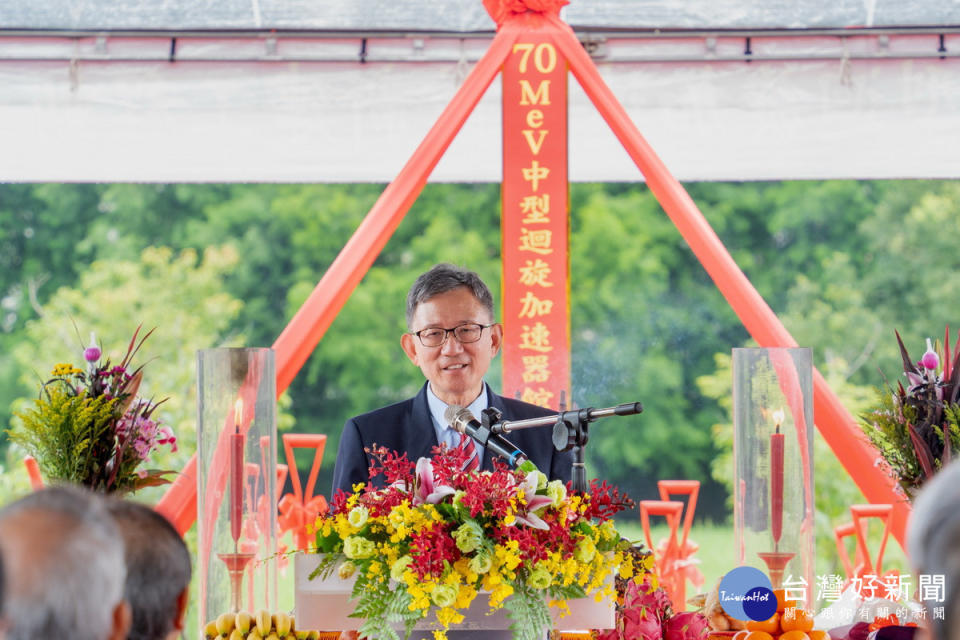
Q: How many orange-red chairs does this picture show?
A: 0